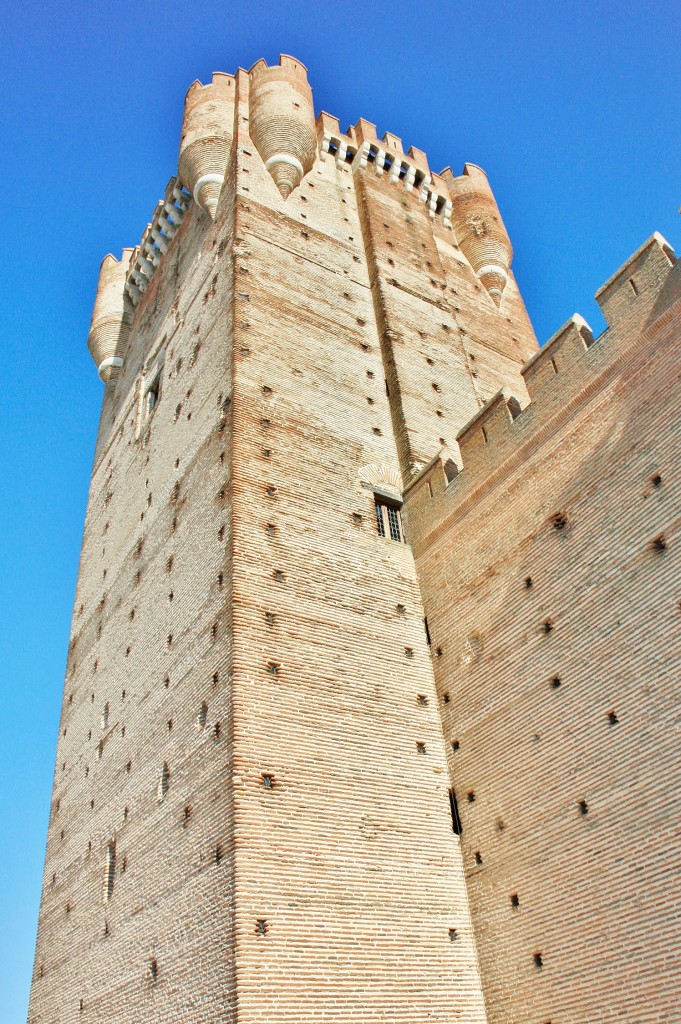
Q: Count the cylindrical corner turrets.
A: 4